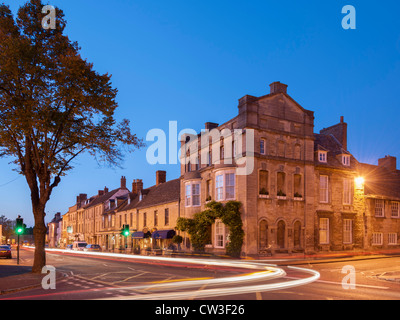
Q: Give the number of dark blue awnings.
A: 2